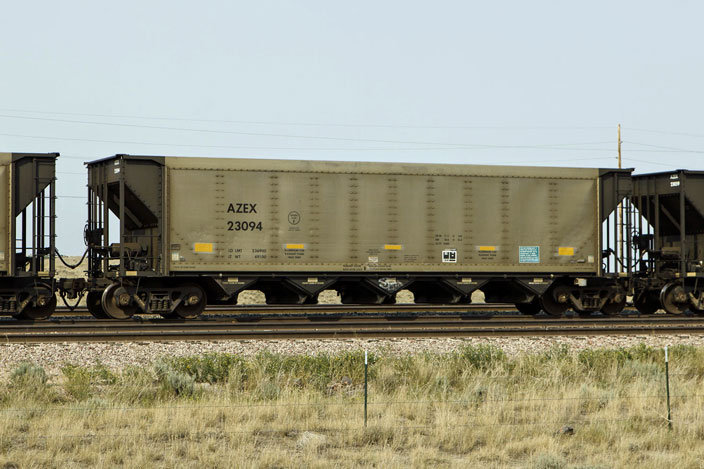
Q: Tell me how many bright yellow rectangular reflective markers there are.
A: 5